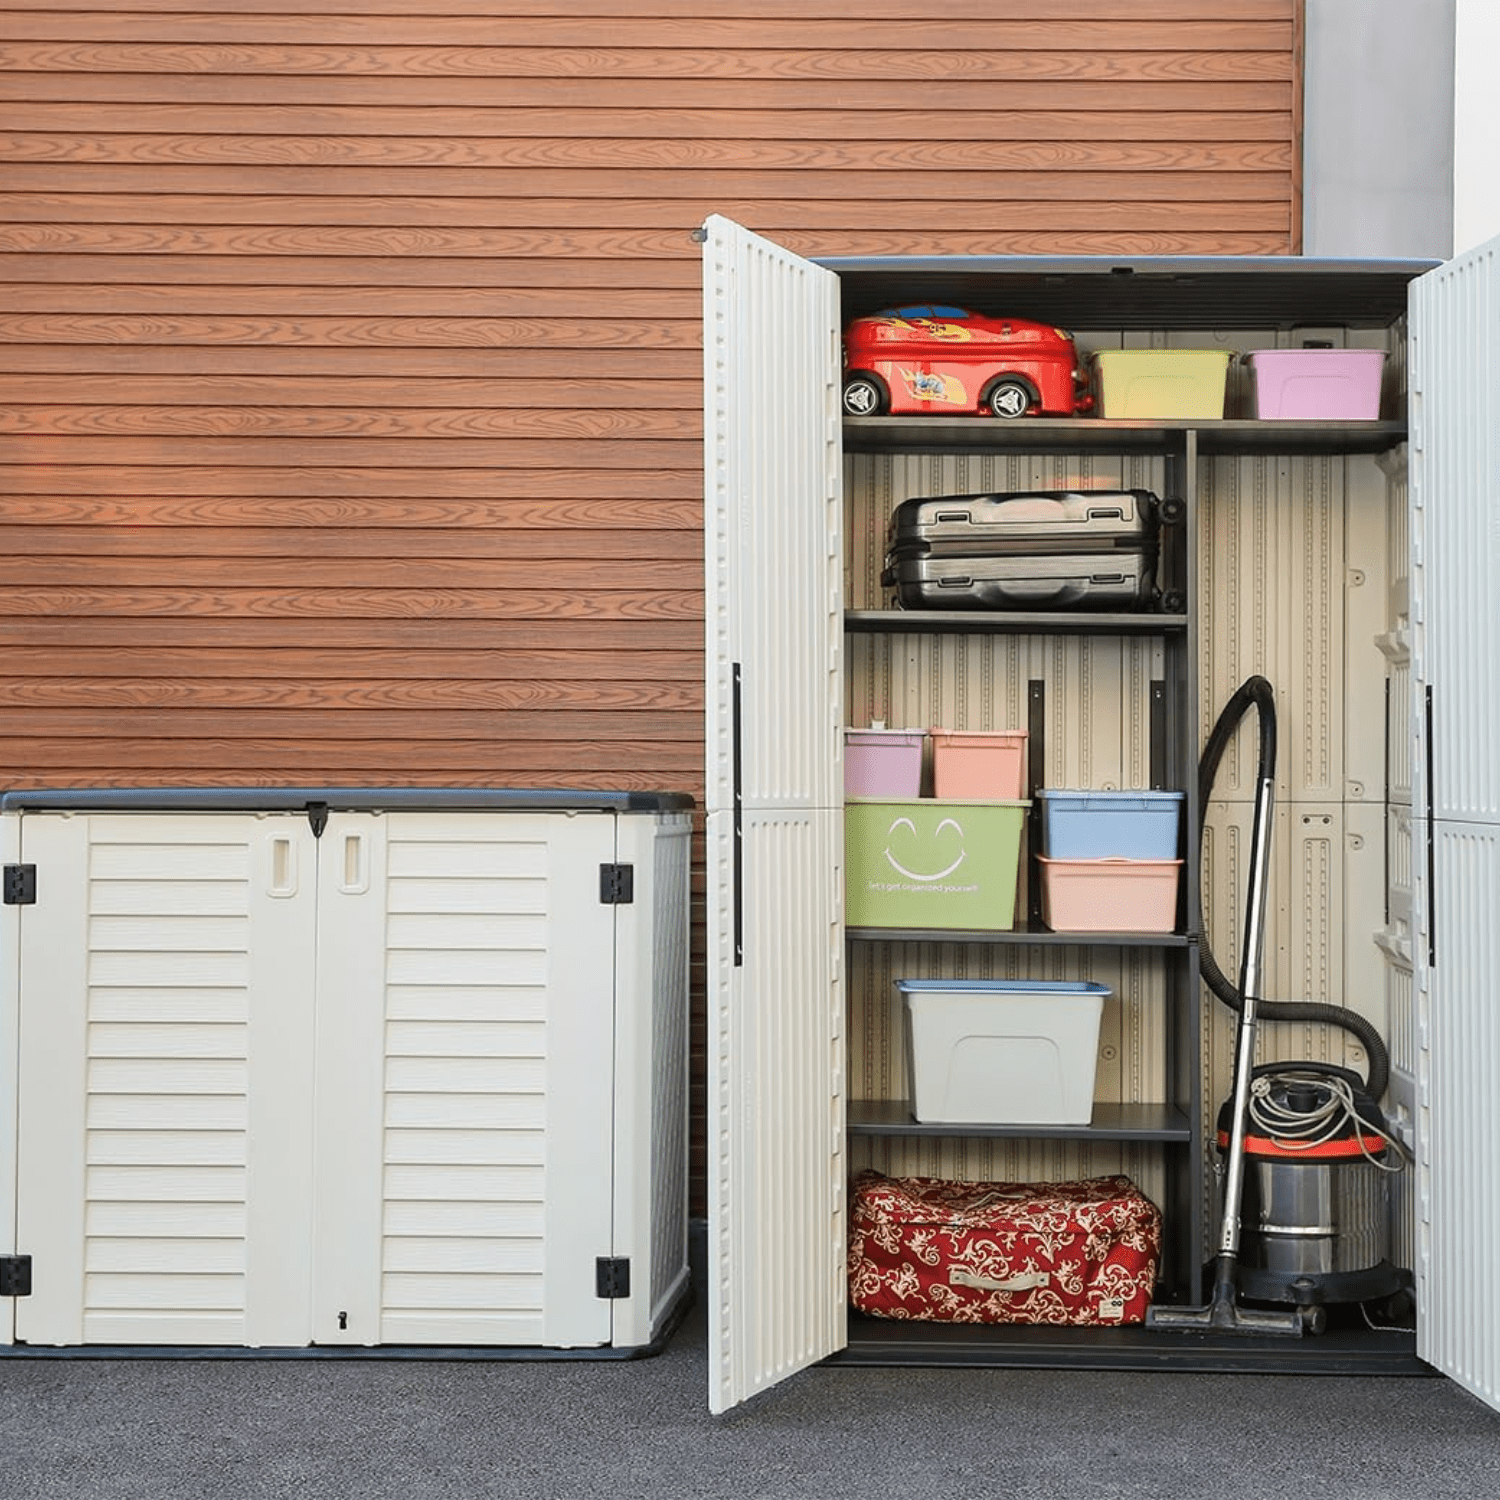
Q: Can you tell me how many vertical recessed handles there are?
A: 2